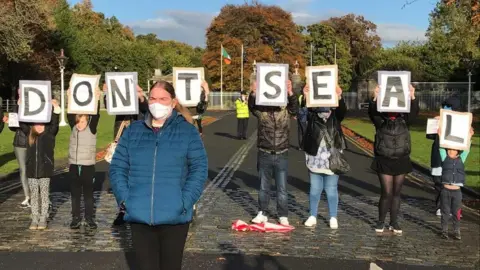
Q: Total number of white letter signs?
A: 8